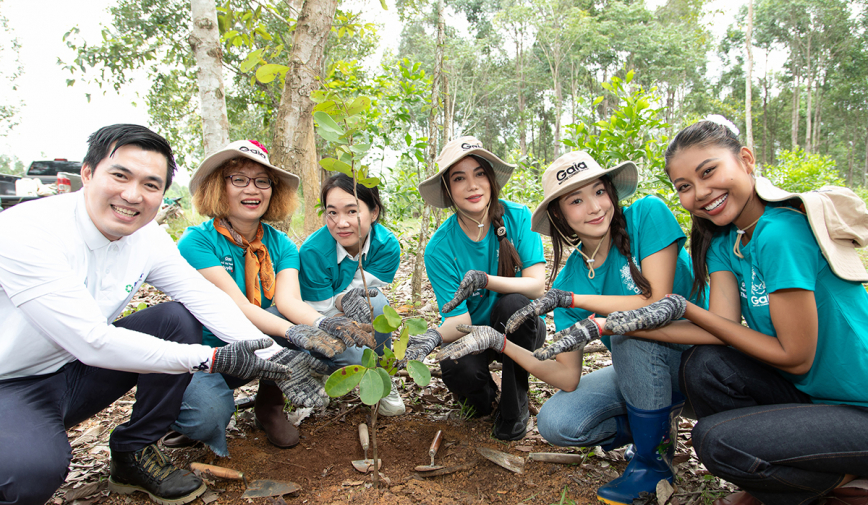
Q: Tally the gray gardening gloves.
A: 11